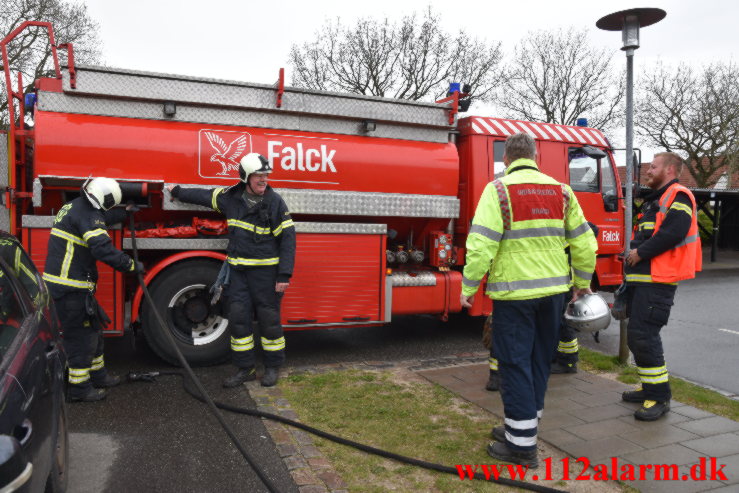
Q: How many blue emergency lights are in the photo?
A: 3